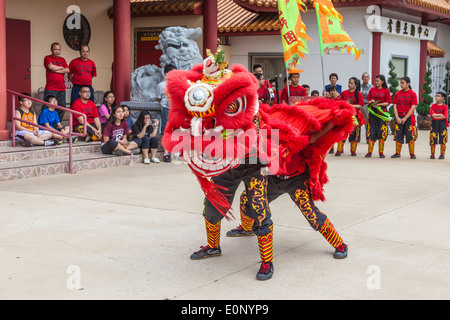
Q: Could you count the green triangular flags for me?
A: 2